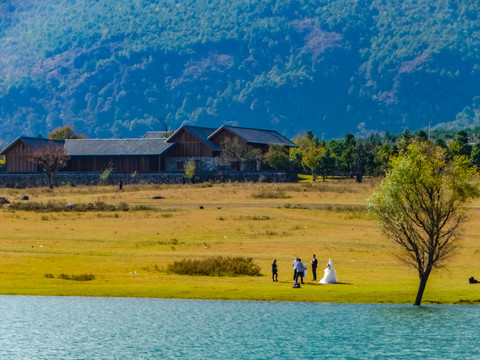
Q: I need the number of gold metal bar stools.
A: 0